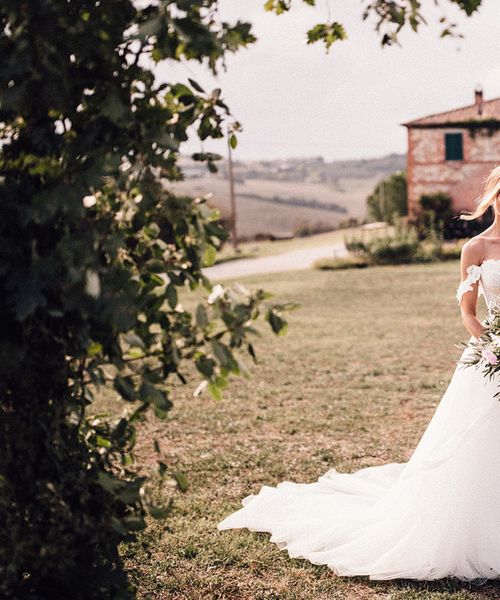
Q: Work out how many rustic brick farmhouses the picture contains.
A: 1